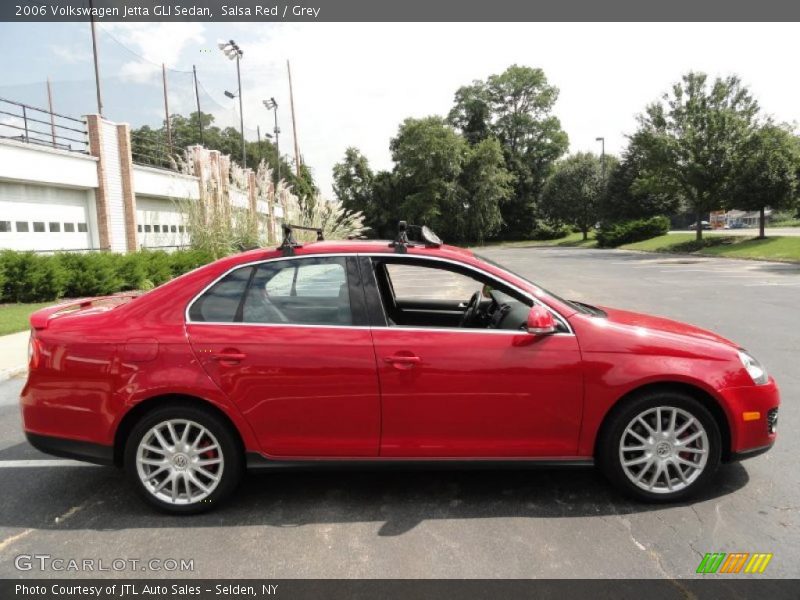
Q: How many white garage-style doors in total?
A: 2